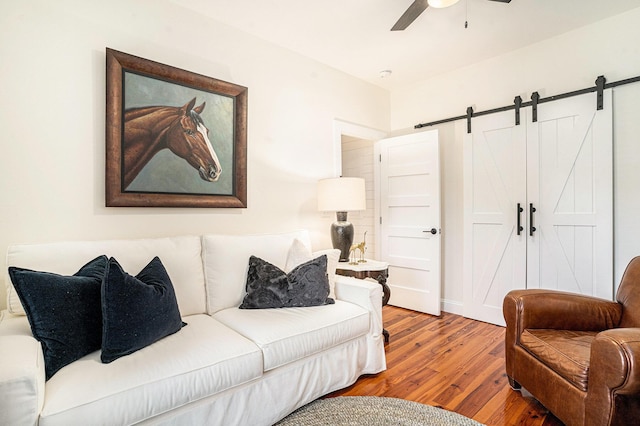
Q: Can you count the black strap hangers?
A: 4